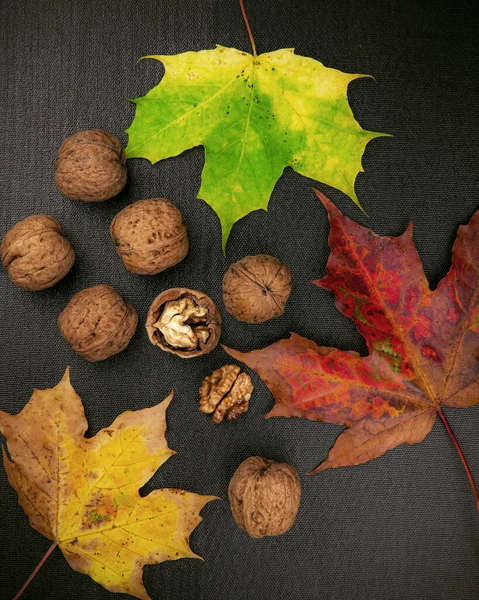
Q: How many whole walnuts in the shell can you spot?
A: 6